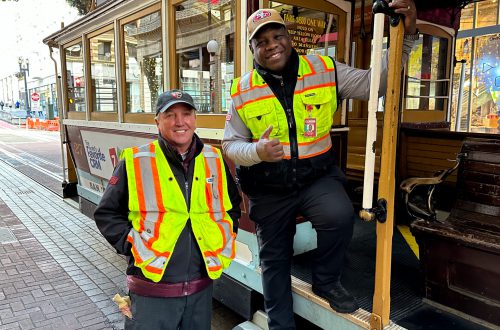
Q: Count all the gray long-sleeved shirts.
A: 1